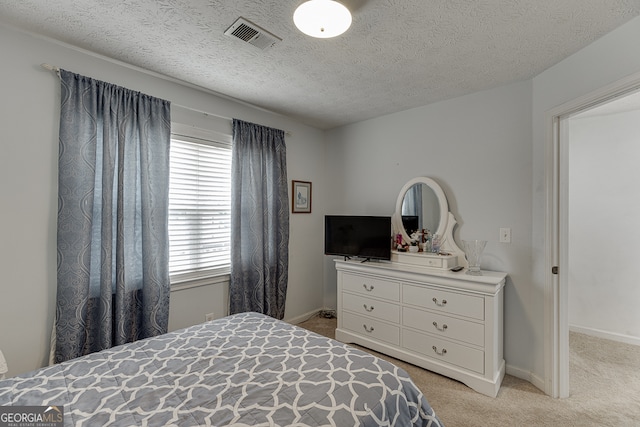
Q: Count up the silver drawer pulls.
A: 6